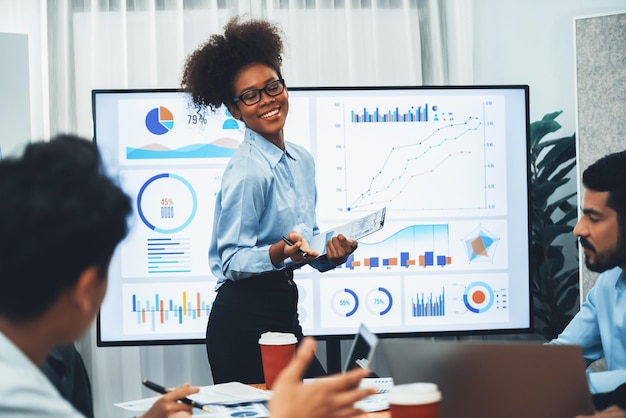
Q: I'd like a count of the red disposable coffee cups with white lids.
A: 2